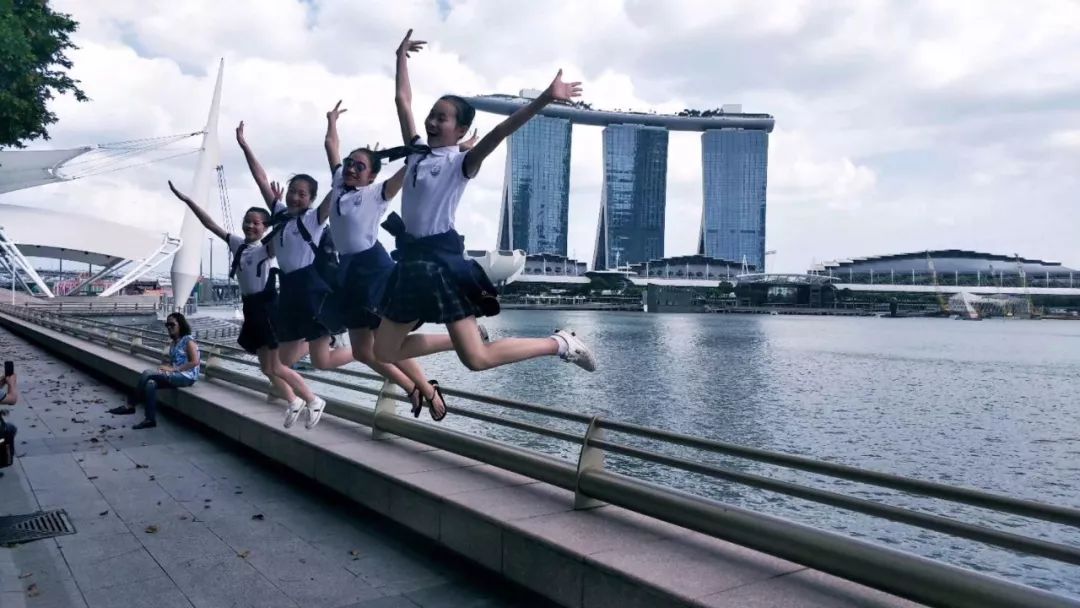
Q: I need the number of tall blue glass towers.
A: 3